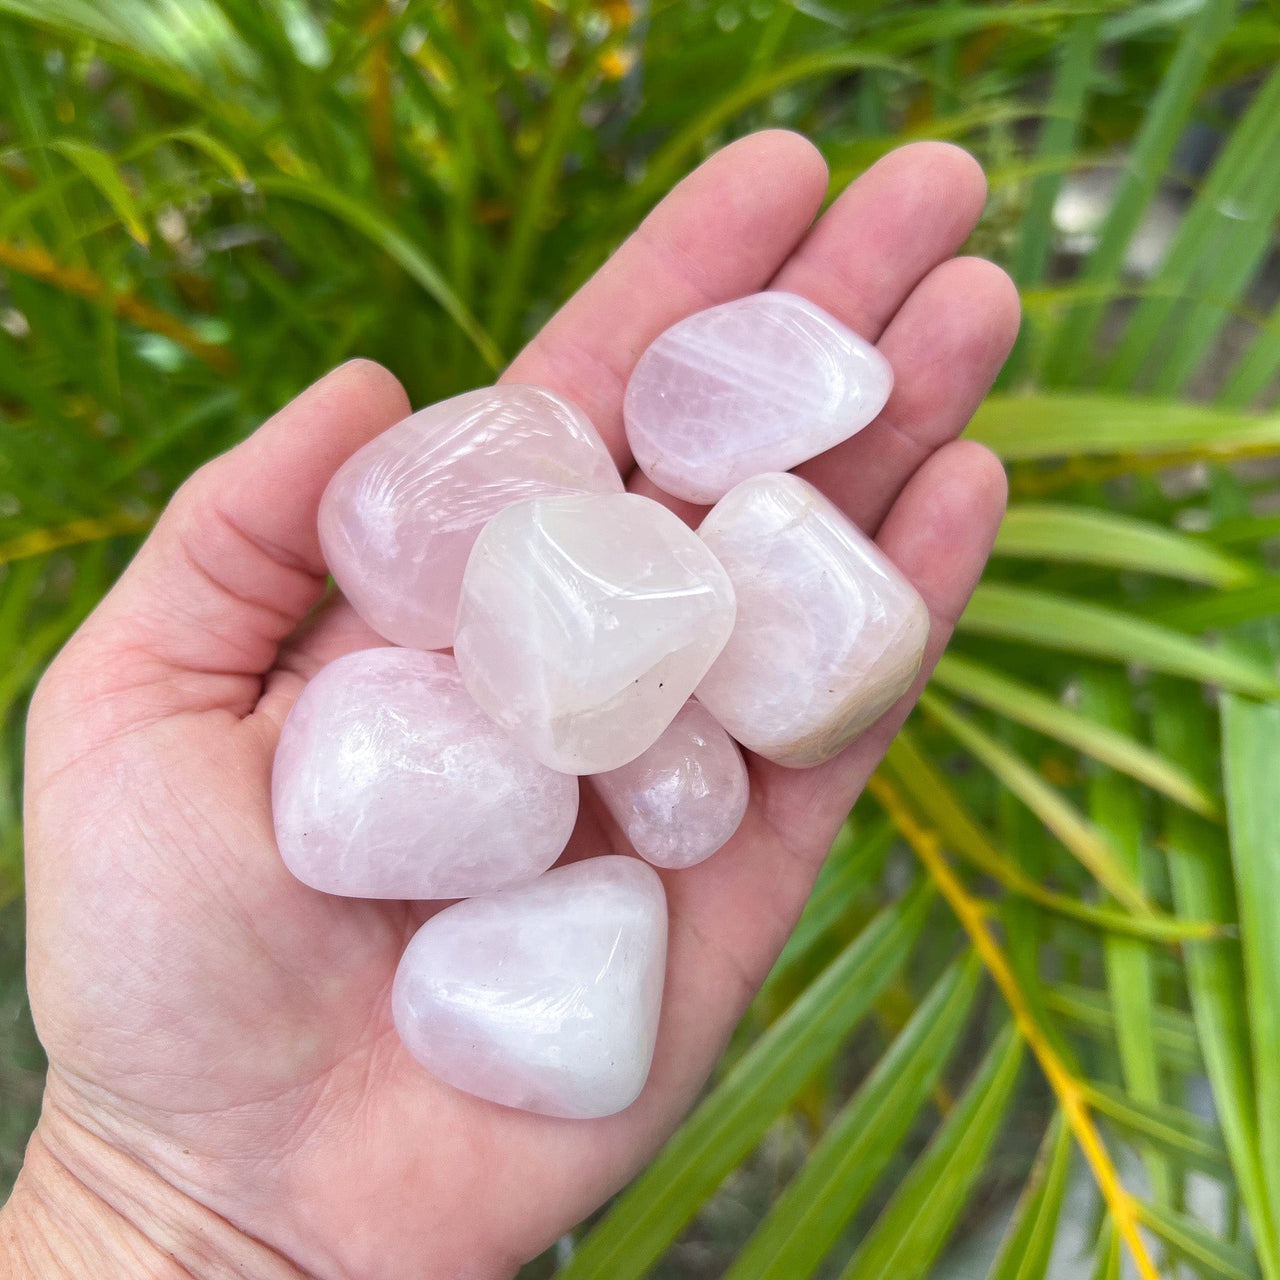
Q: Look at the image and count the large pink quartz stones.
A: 6